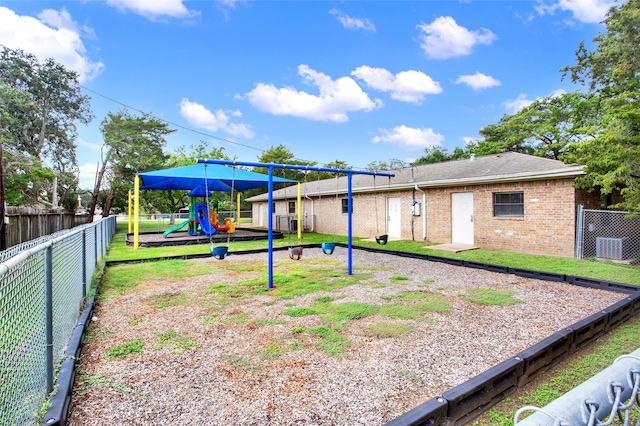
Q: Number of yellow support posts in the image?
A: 4